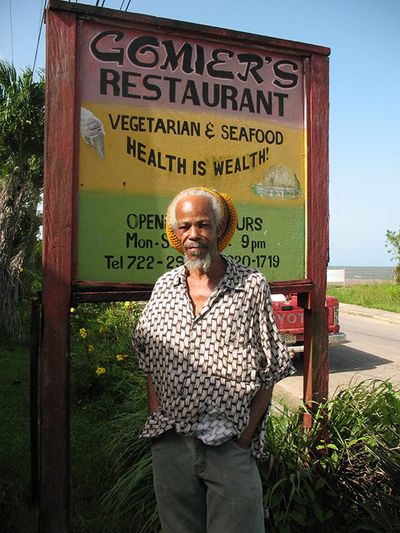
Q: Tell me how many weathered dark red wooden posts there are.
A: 2